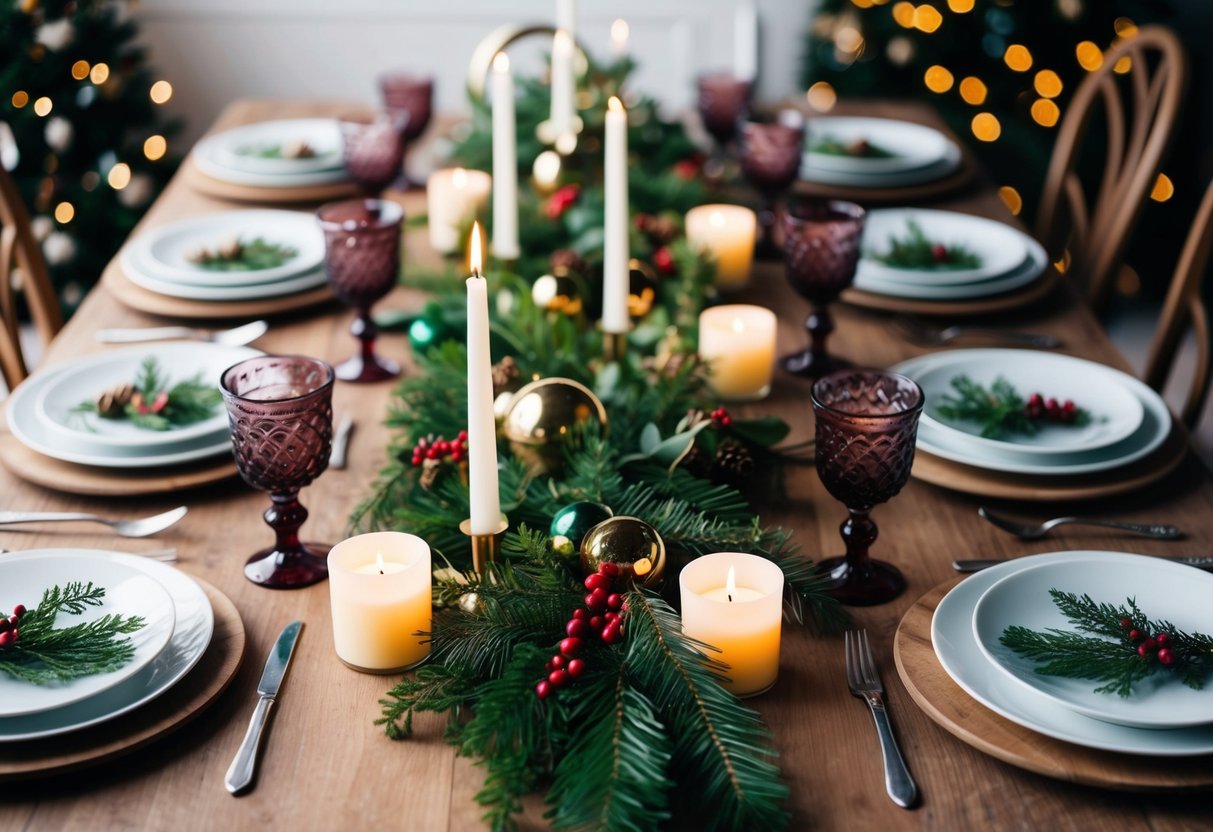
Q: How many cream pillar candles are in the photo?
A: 5